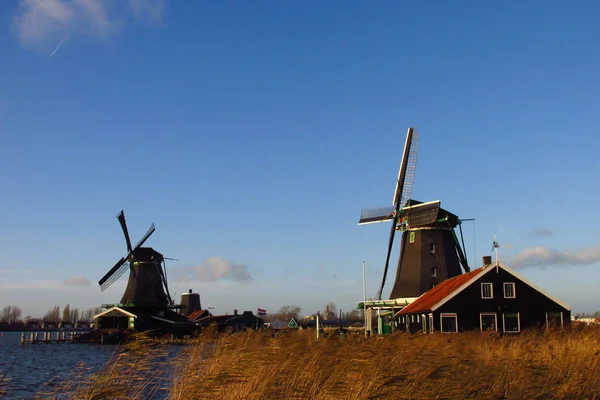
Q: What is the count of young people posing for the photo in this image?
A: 0